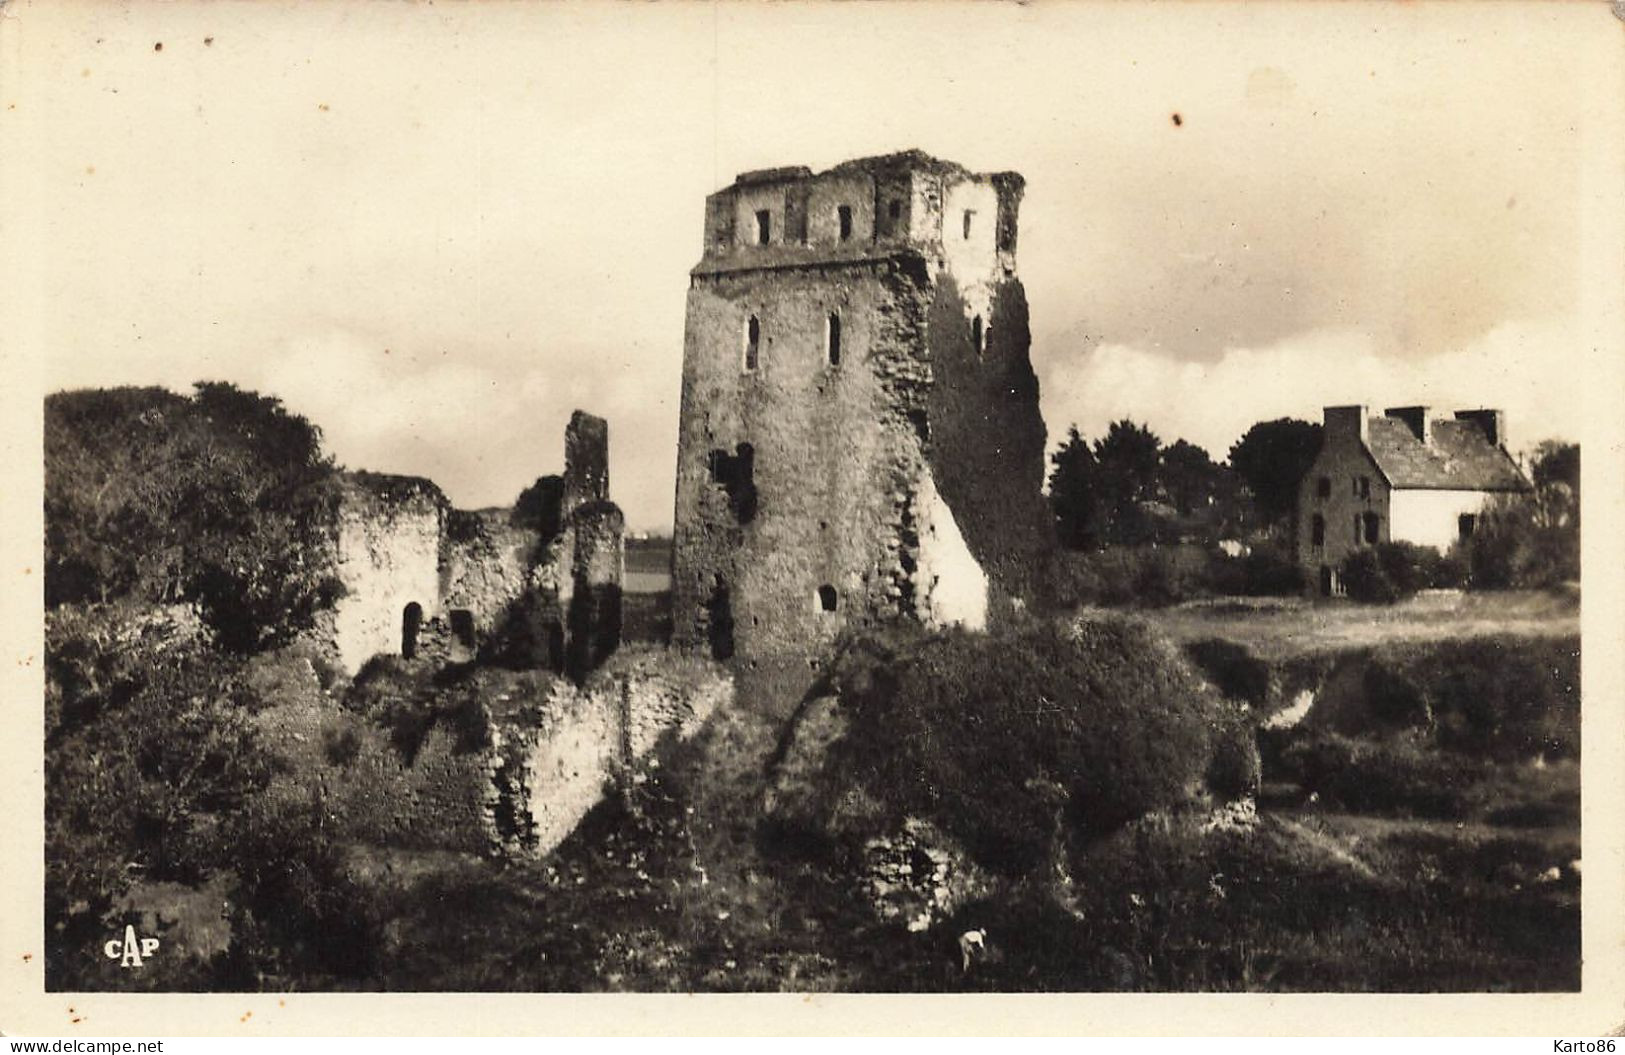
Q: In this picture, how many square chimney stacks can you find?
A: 3